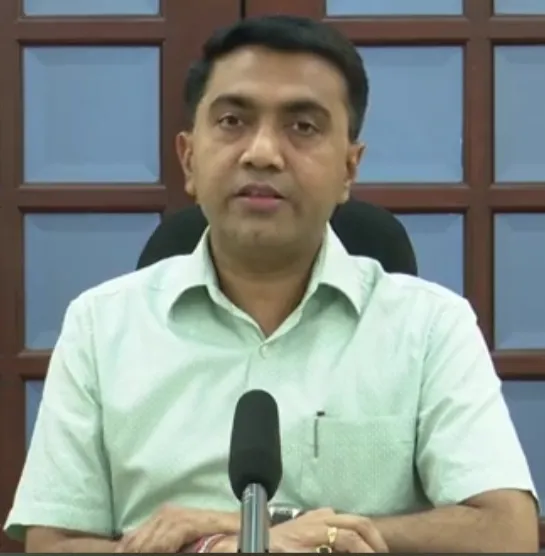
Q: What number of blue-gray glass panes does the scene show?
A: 11